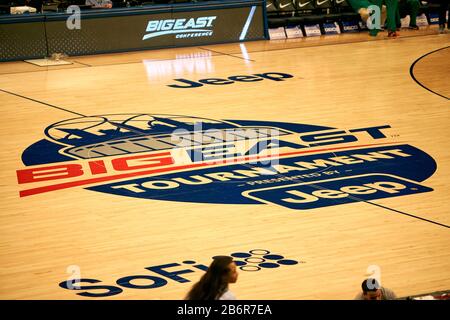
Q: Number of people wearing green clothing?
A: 2